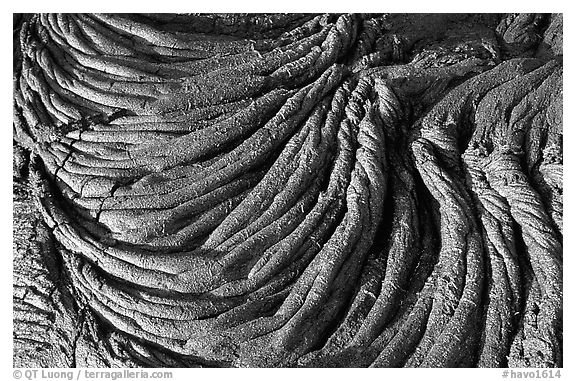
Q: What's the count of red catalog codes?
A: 0